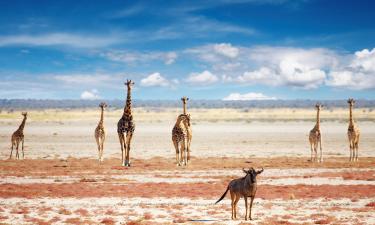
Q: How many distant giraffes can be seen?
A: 7